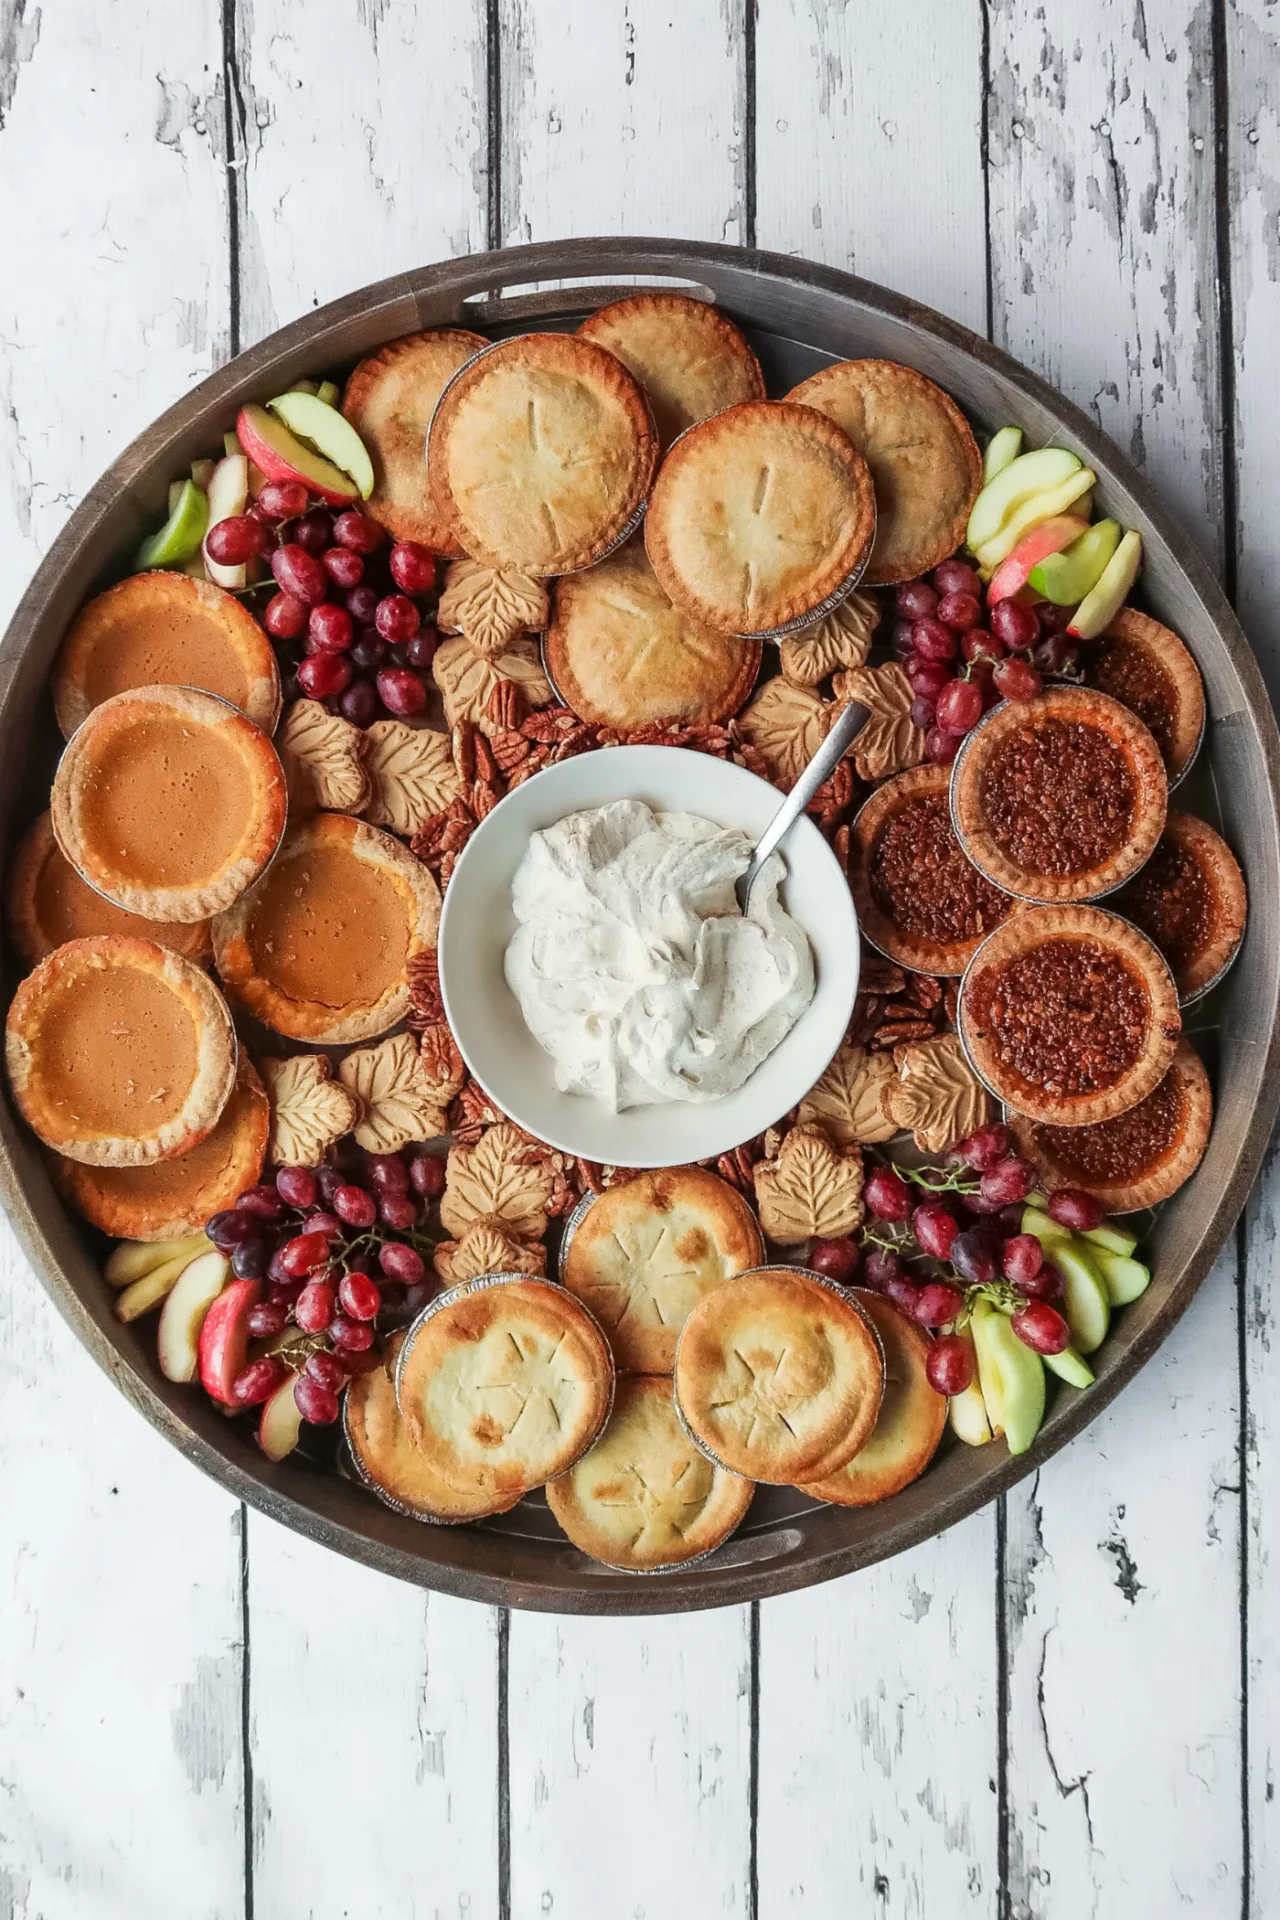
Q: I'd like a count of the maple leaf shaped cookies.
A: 14